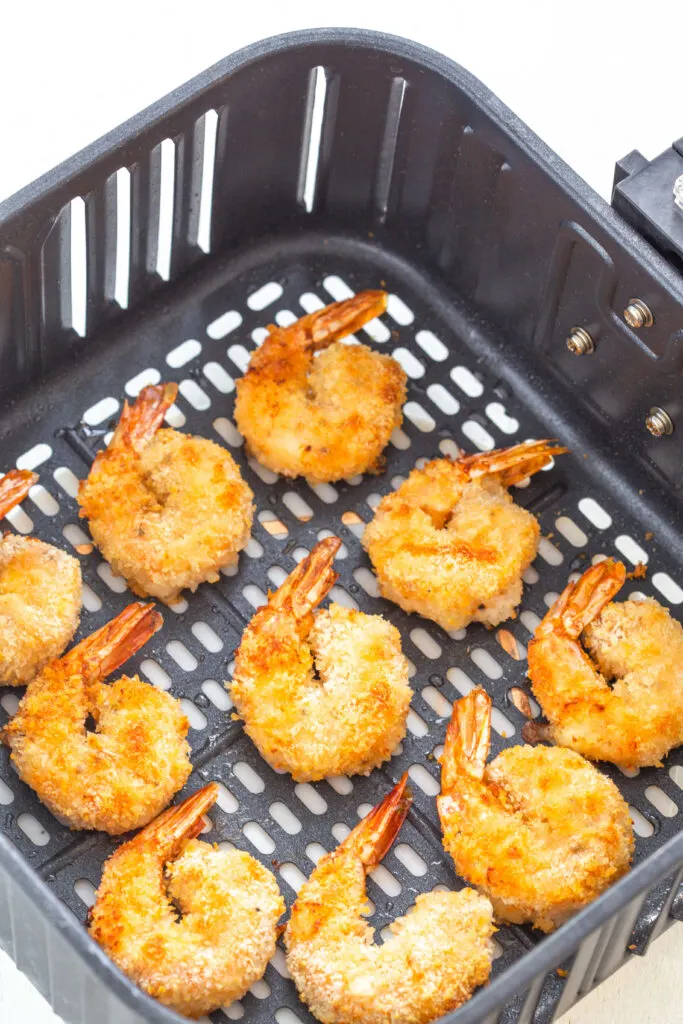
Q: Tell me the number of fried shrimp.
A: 10